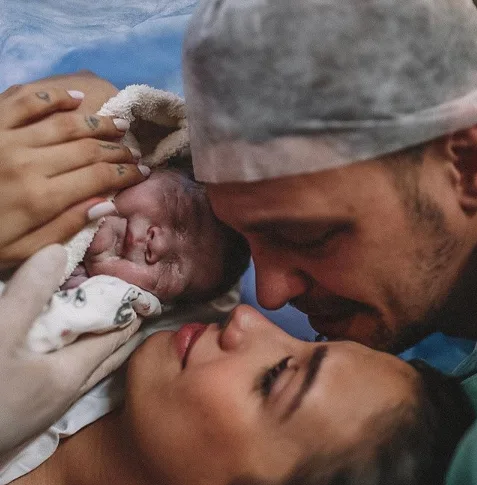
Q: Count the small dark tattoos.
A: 4